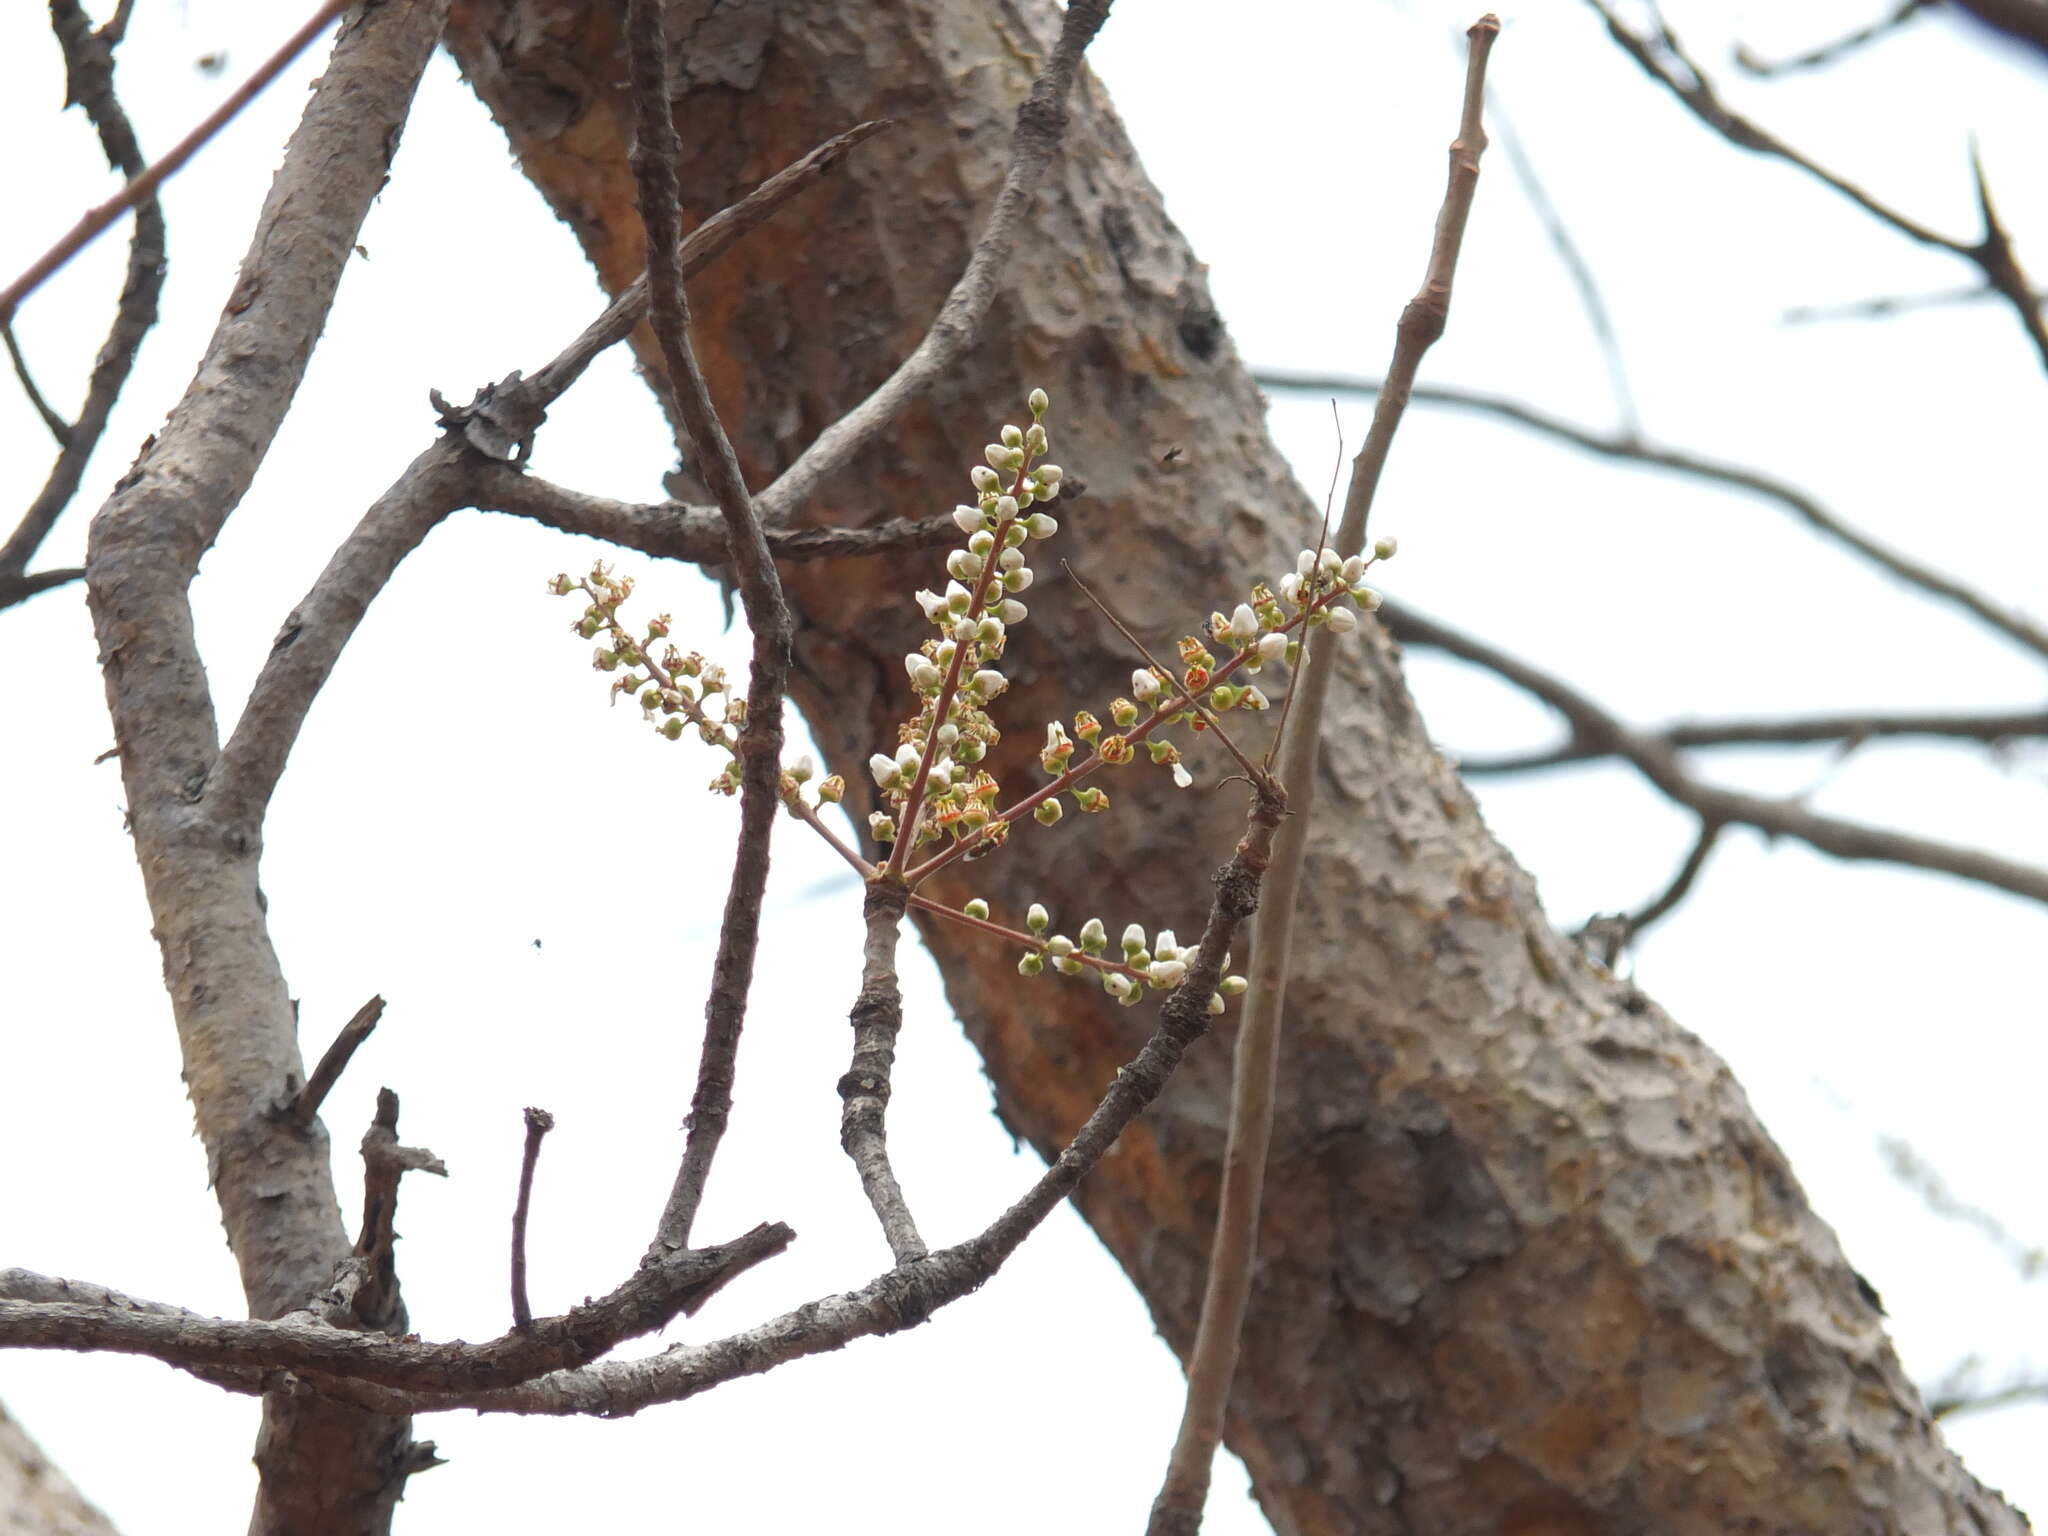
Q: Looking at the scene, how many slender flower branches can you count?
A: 4